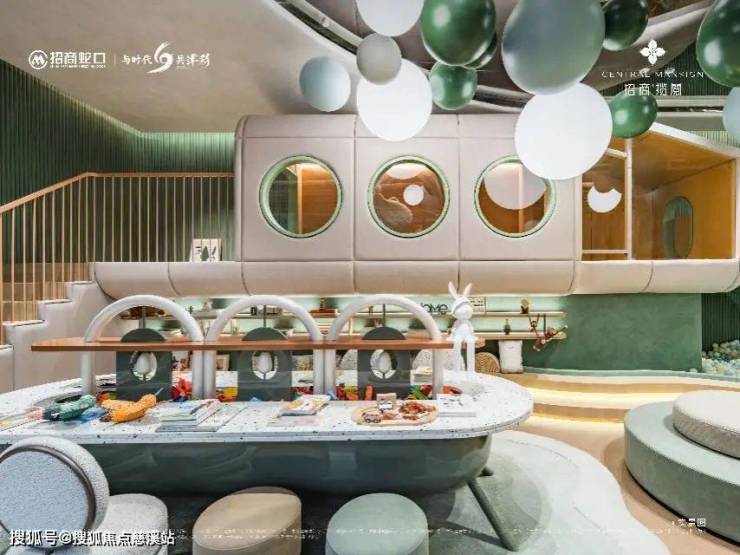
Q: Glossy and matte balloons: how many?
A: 13